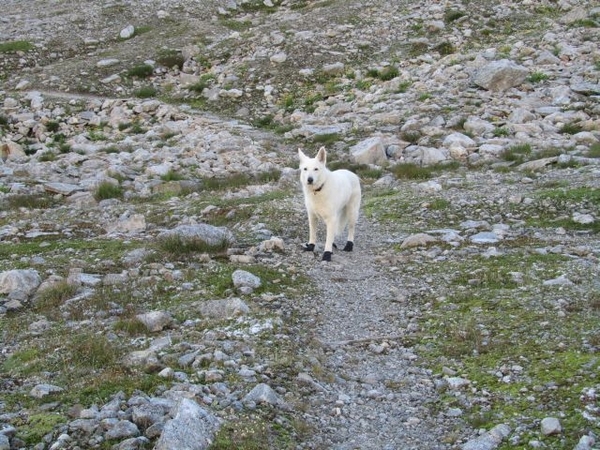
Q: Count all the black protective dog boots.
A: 4